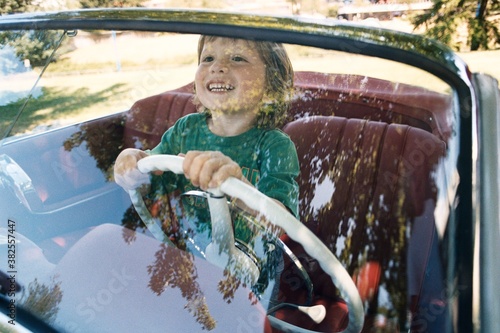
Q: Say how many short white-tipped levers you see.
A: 1